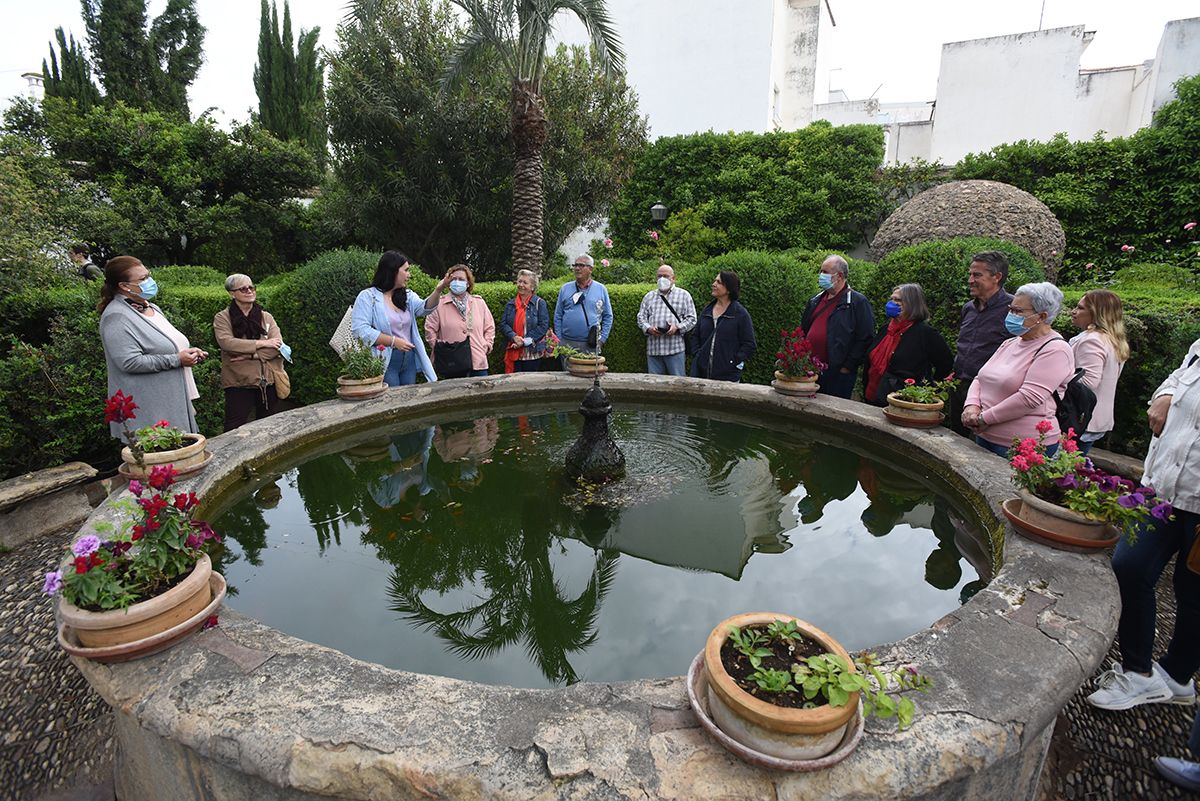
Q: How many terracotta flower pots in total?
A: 8